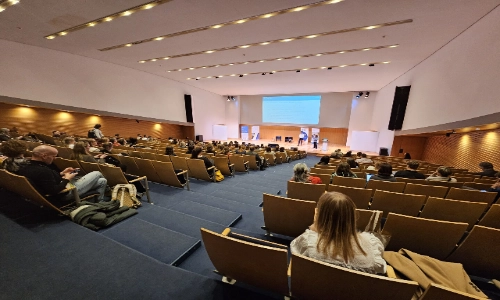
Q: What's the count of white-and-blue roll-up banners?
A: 4